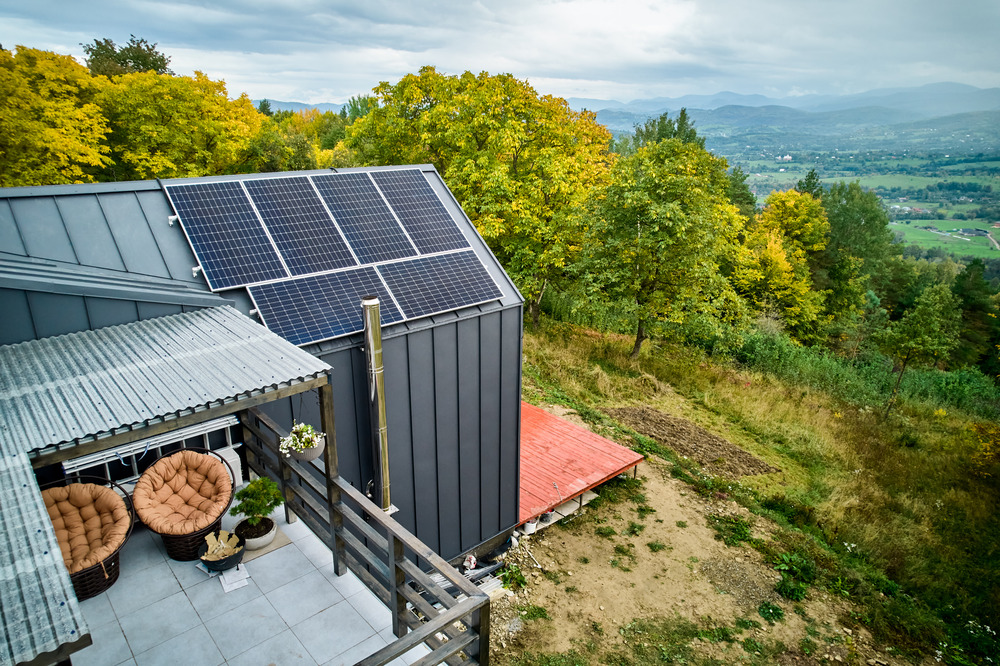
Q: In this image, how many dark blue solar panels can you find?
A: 6